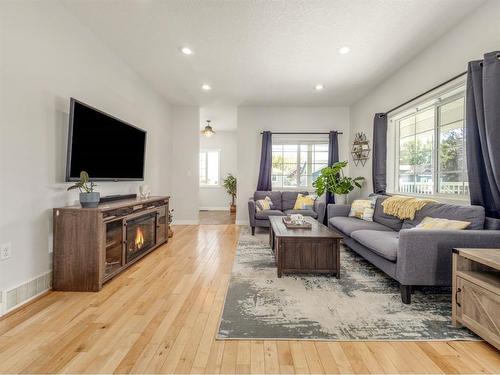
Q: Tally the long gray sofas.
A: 1